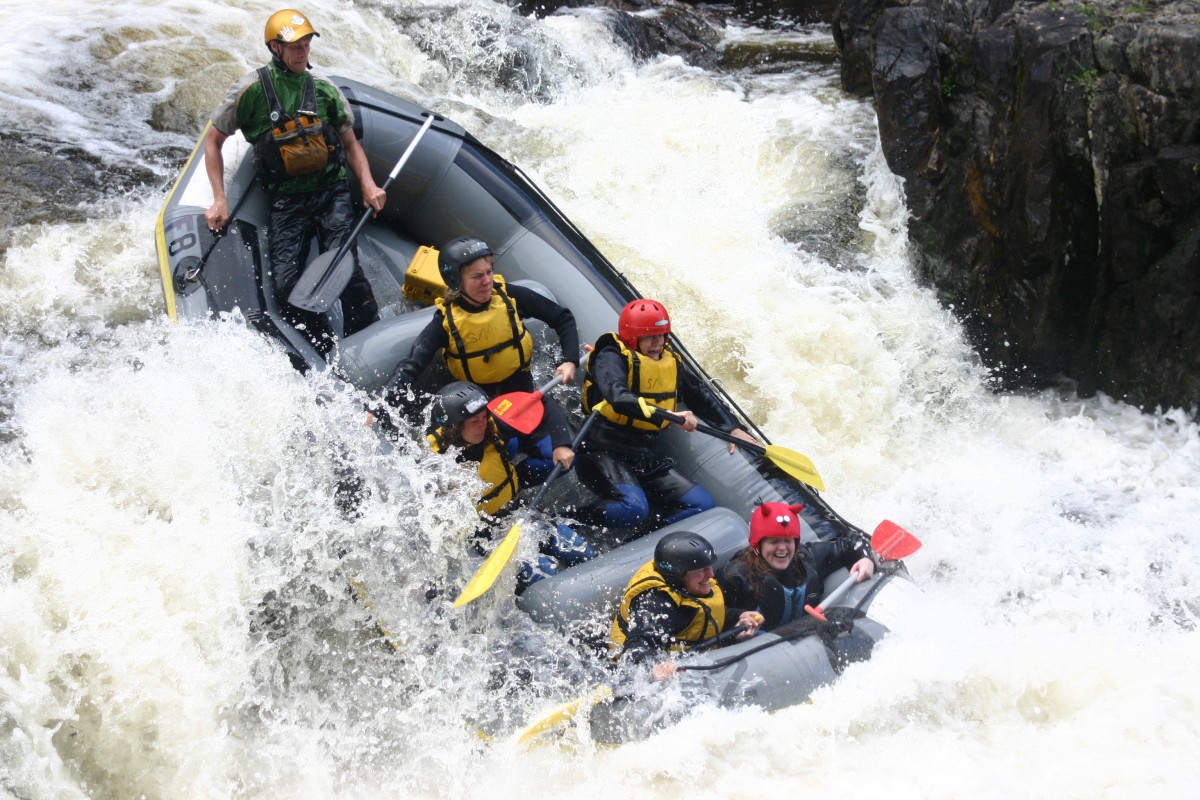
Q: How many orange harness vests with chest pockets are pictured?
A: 1